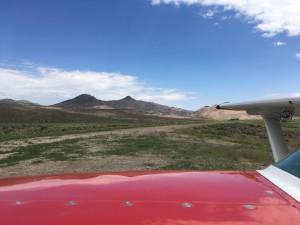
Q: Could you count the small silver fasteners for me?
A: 6